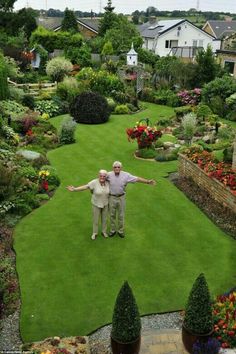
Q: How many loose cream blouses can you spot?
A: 1